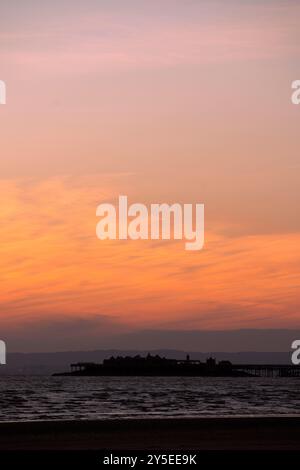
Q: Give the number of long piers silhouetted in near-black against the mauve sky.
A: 1